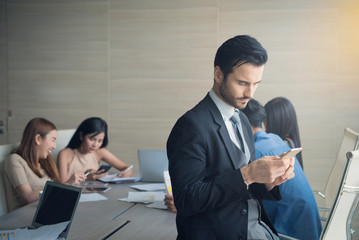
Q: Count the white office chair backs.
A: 4